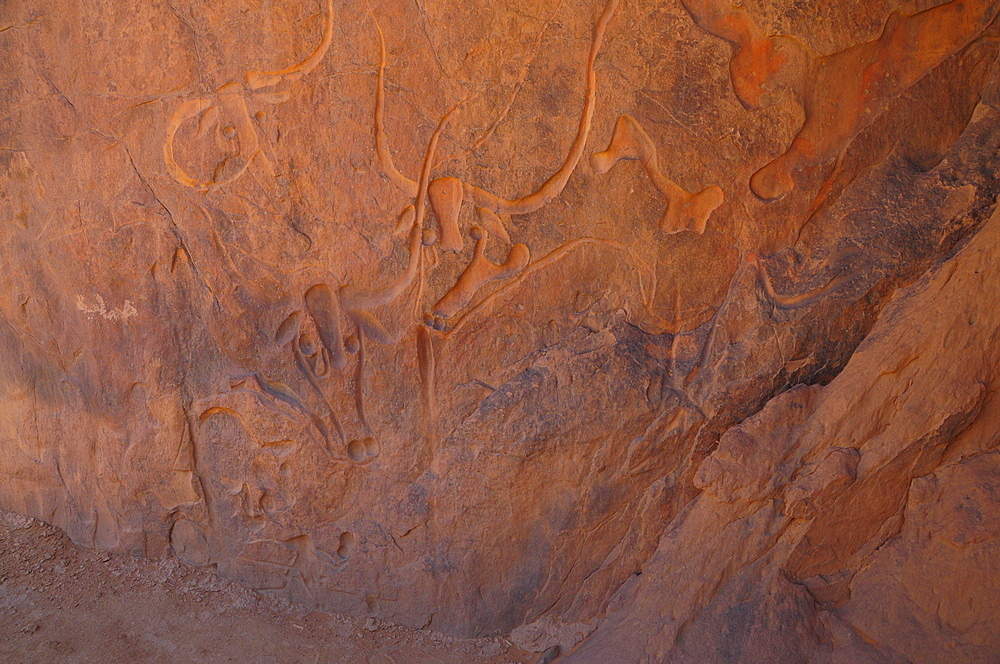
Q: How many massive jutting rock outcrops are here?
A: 1